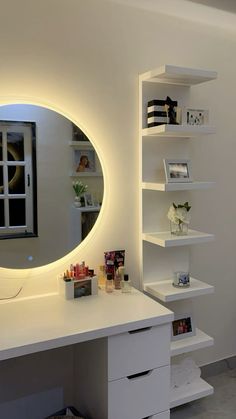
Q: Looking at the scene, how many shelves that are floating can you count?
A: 7